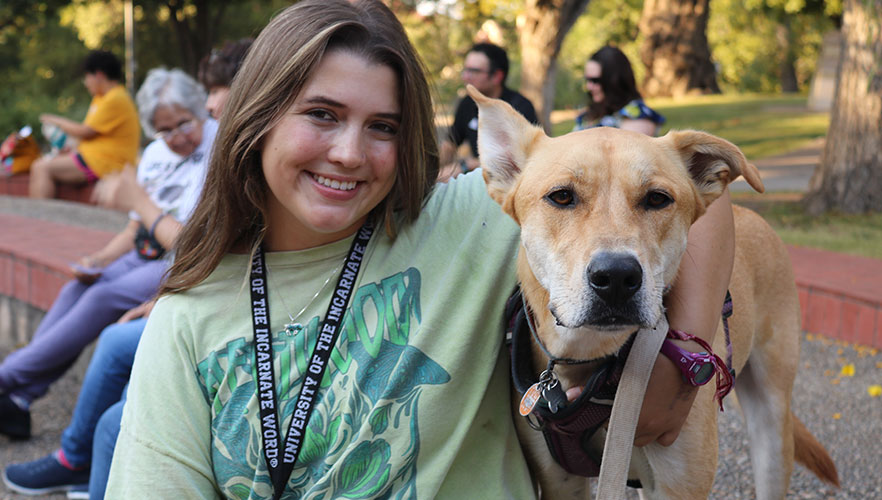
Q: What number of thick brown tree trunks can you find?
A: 3